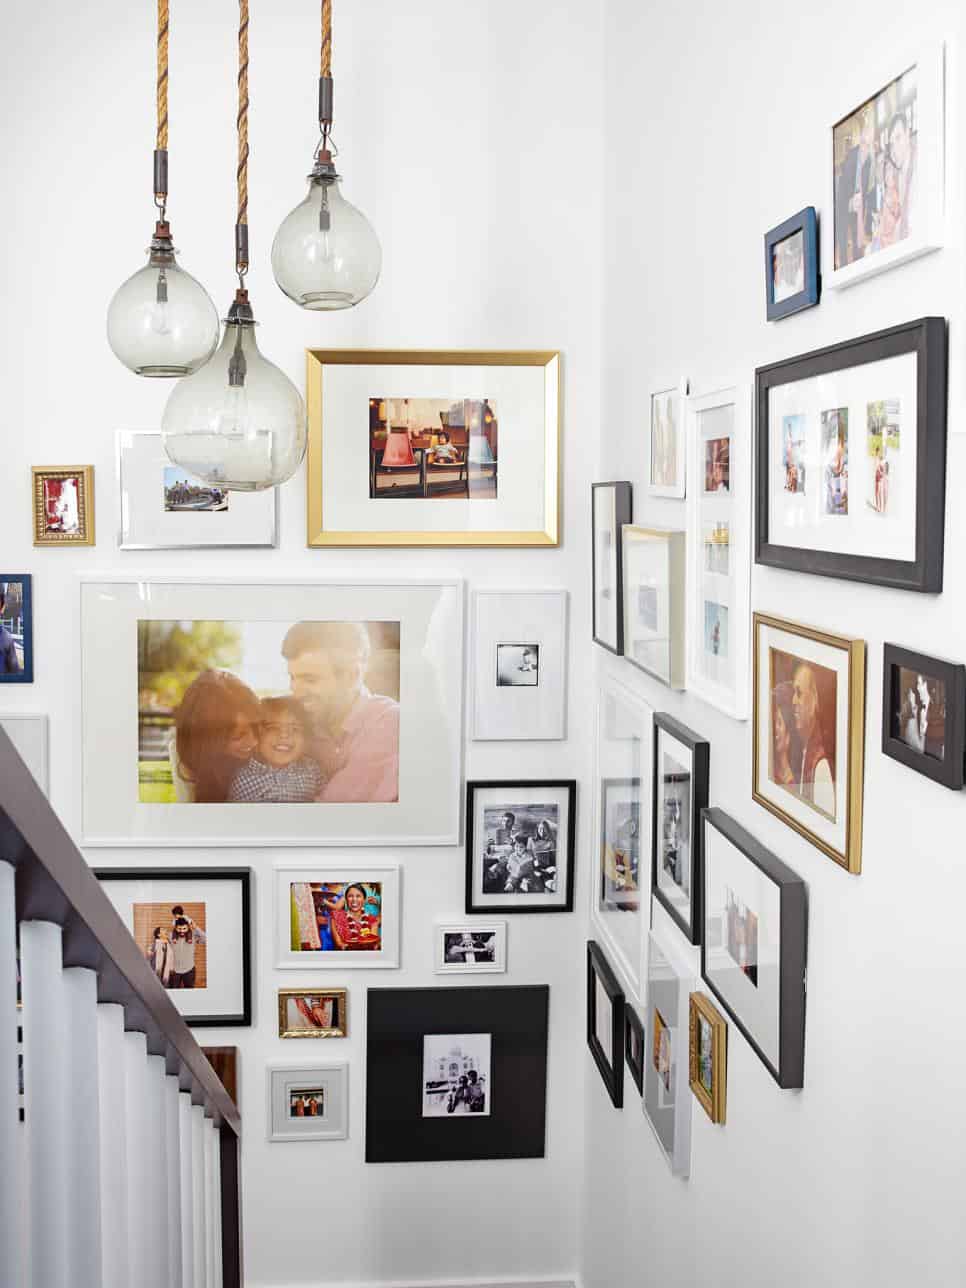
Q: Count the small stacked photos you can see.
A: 3